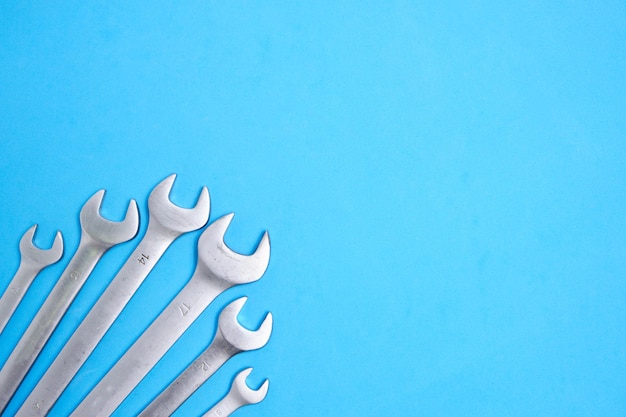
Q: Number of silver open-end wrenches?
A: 6